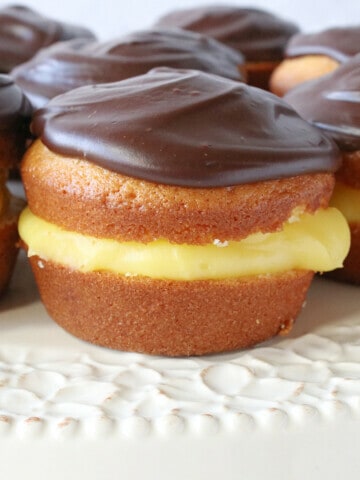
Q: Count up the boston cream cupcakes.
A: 7